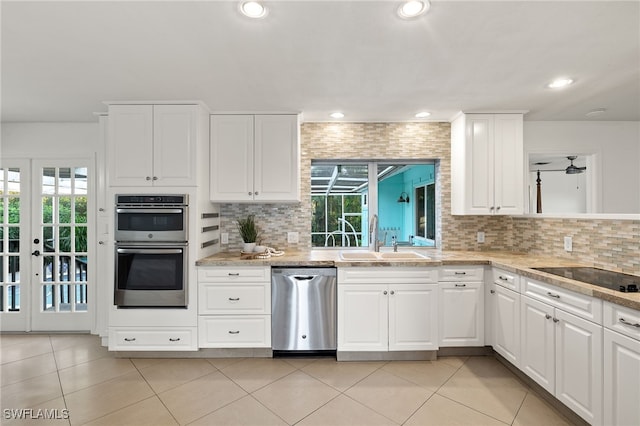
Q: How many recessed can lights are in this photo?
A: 5